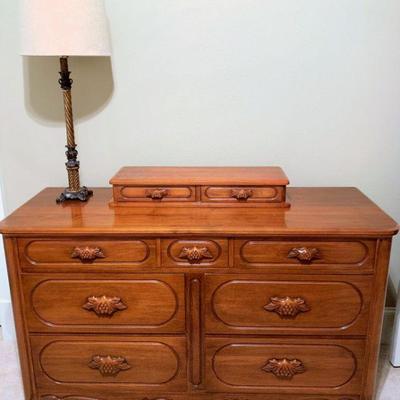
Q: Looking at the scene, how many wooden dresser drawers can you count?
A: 9